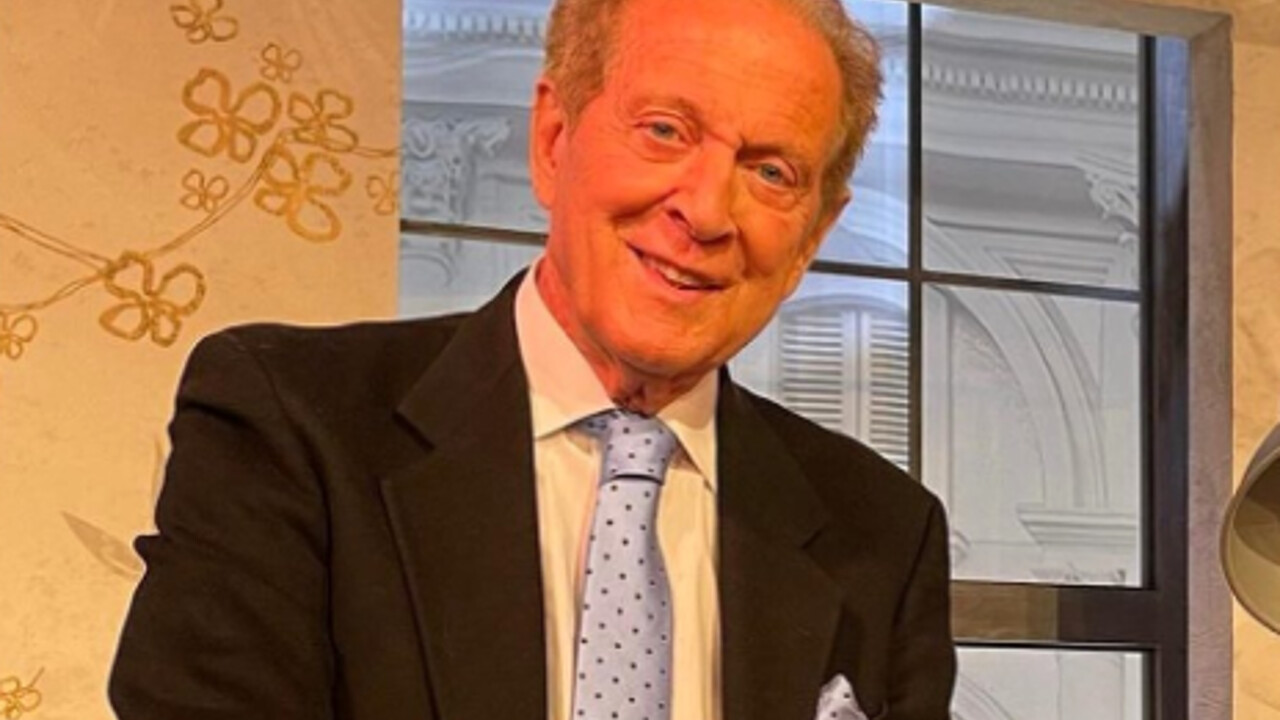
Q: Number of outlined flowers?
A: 10